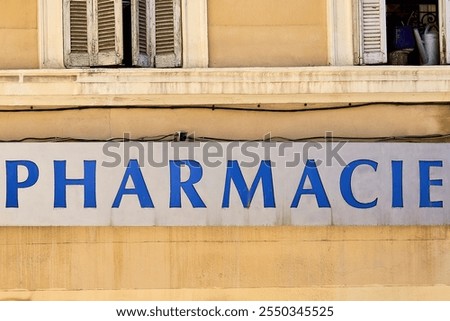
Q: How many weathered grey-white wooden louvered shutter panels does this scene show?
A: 5